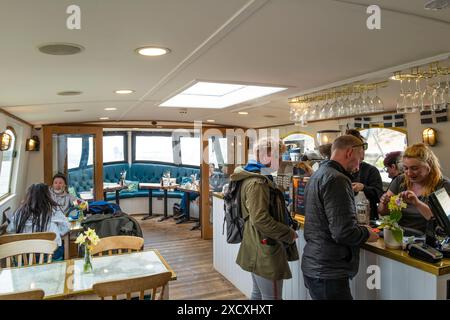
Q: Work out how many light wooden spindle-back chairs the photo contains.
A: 5